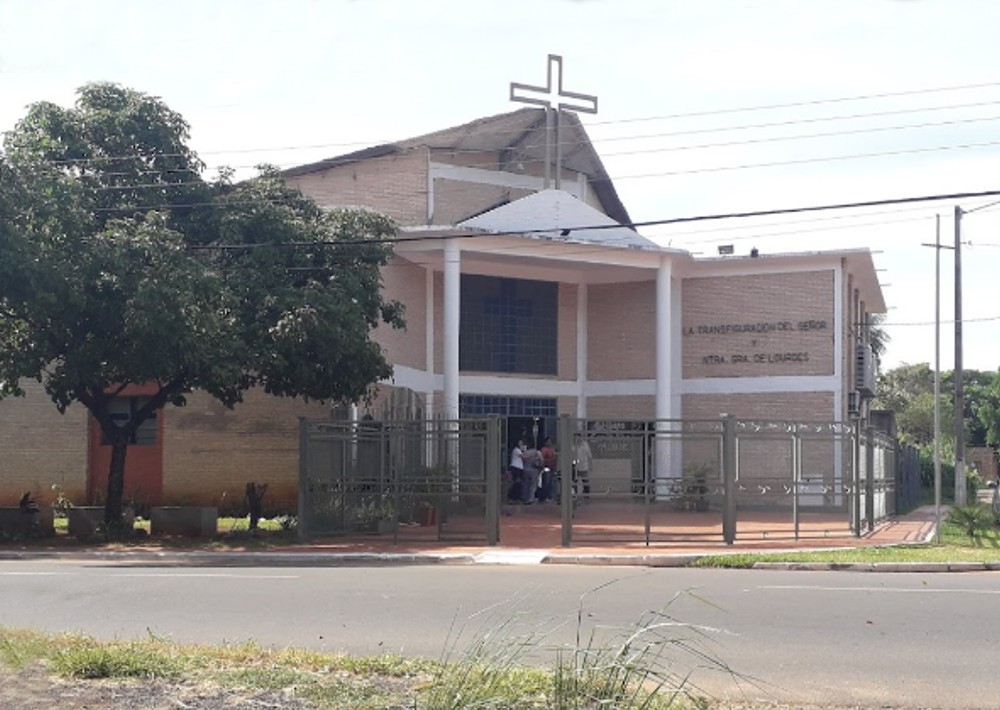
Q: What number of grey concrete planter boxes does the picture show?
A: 3